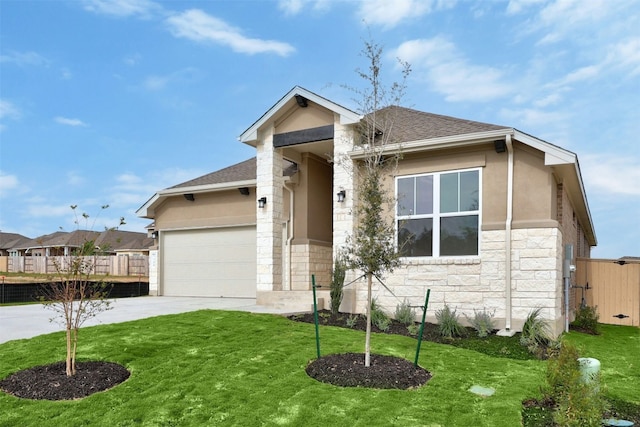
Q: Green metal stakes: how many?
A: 2